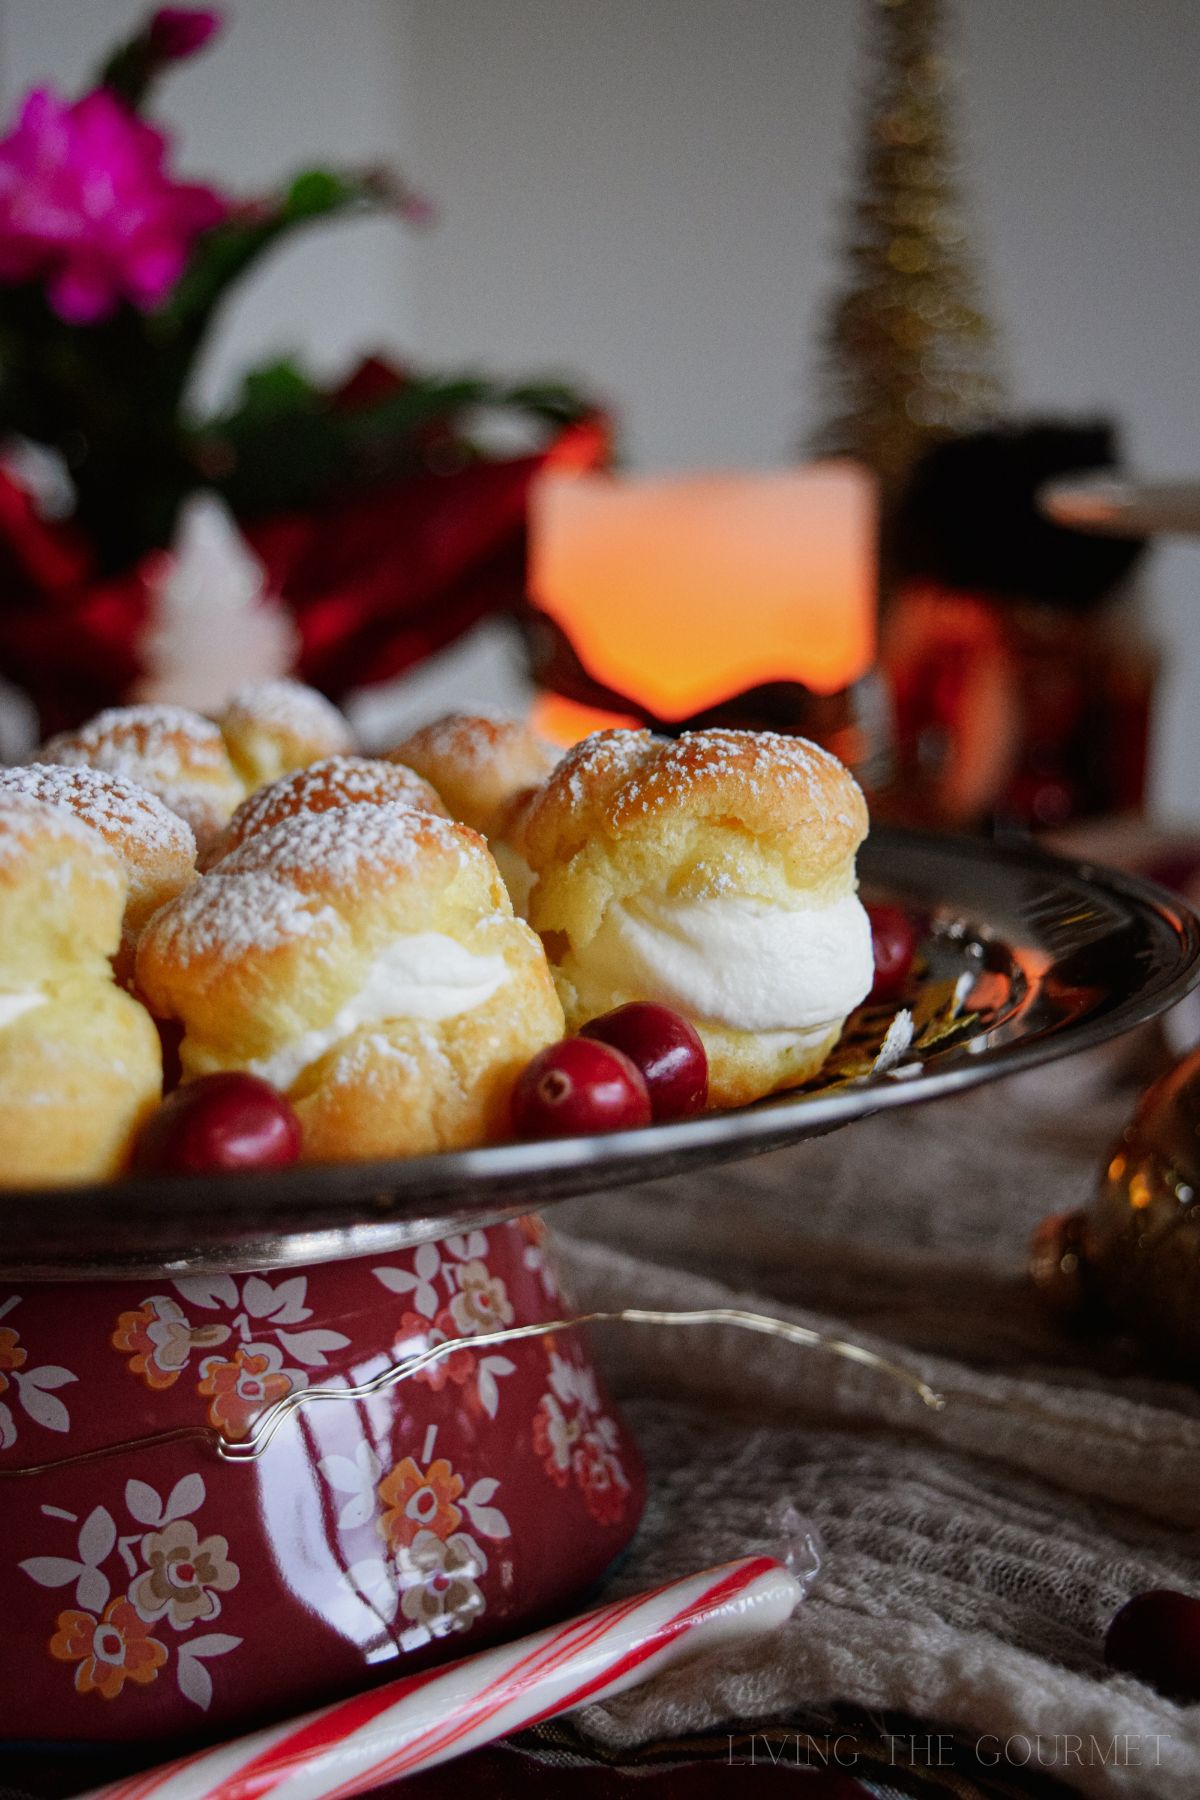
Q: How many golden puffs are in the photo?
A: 8